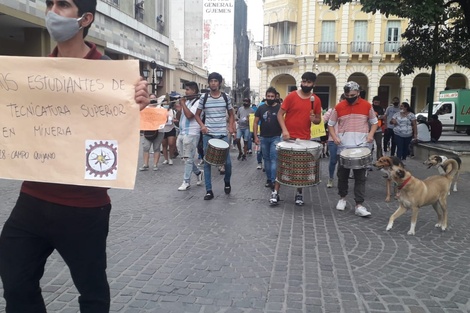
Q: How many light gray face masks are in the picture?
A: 1